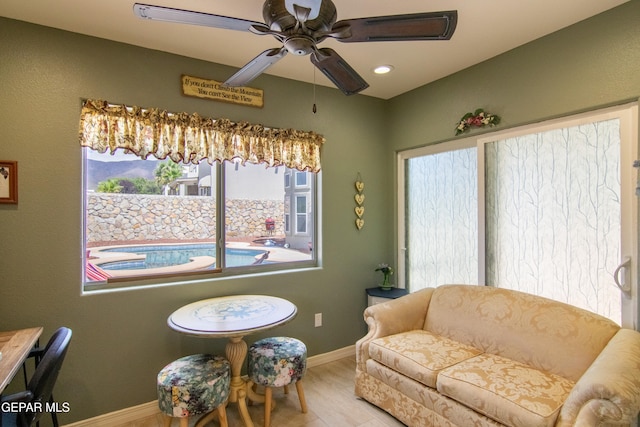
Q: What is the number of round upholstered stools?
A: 2